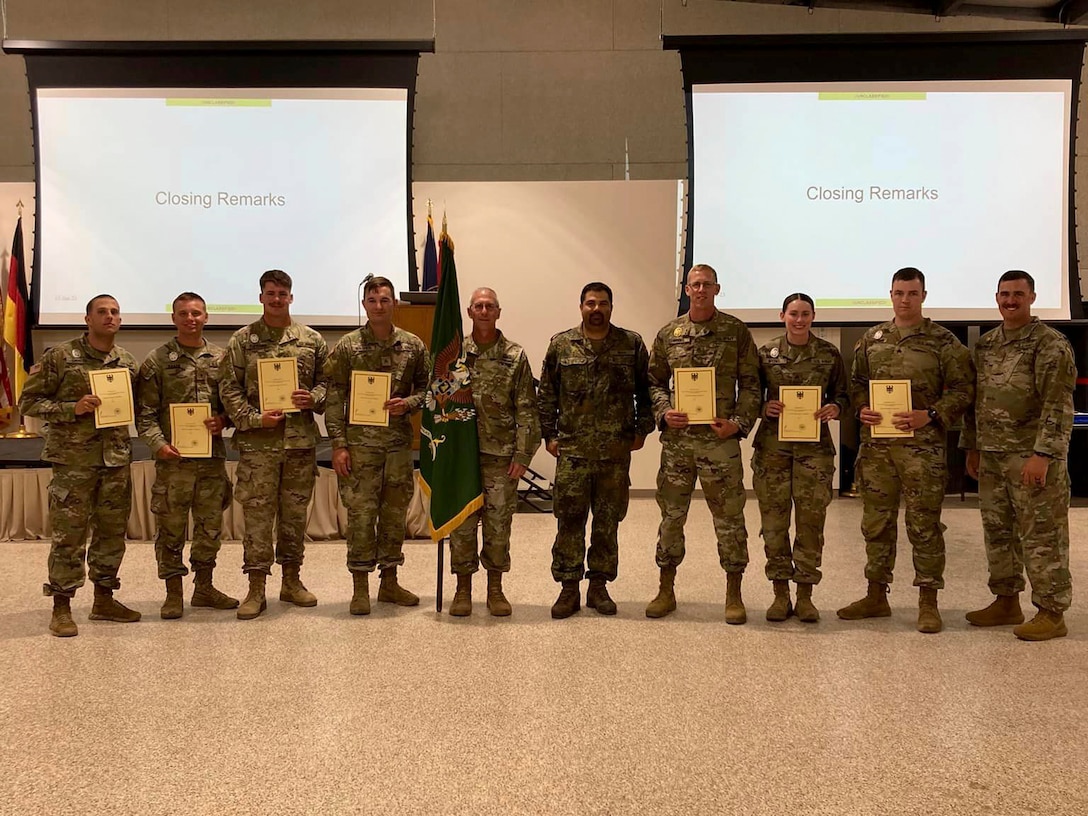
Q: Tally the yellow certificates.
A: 7